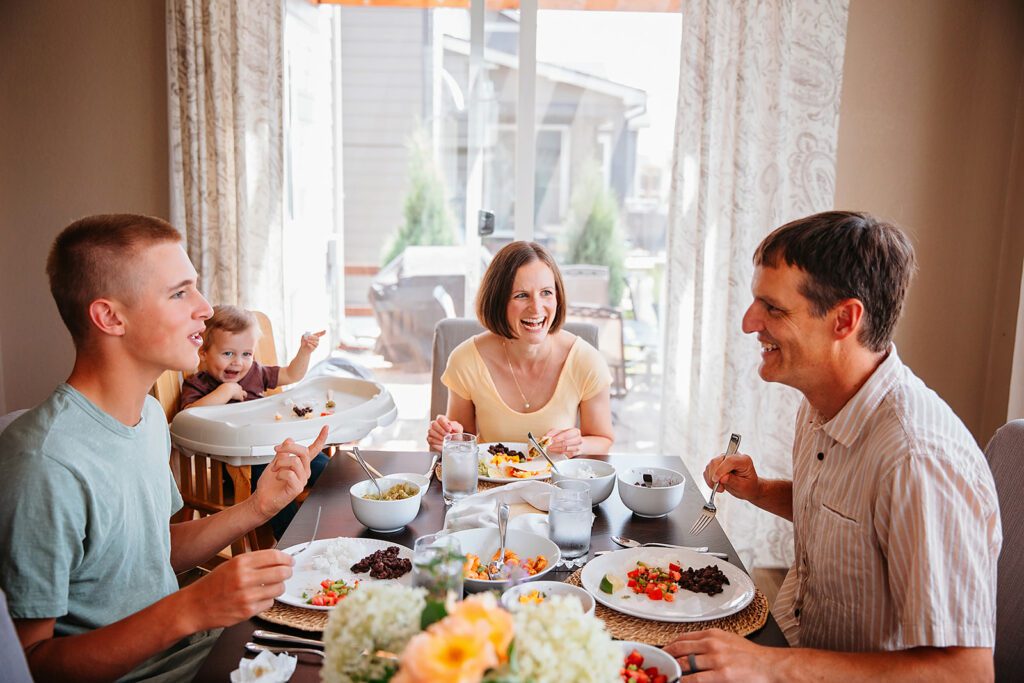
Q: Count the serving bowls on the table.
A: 7